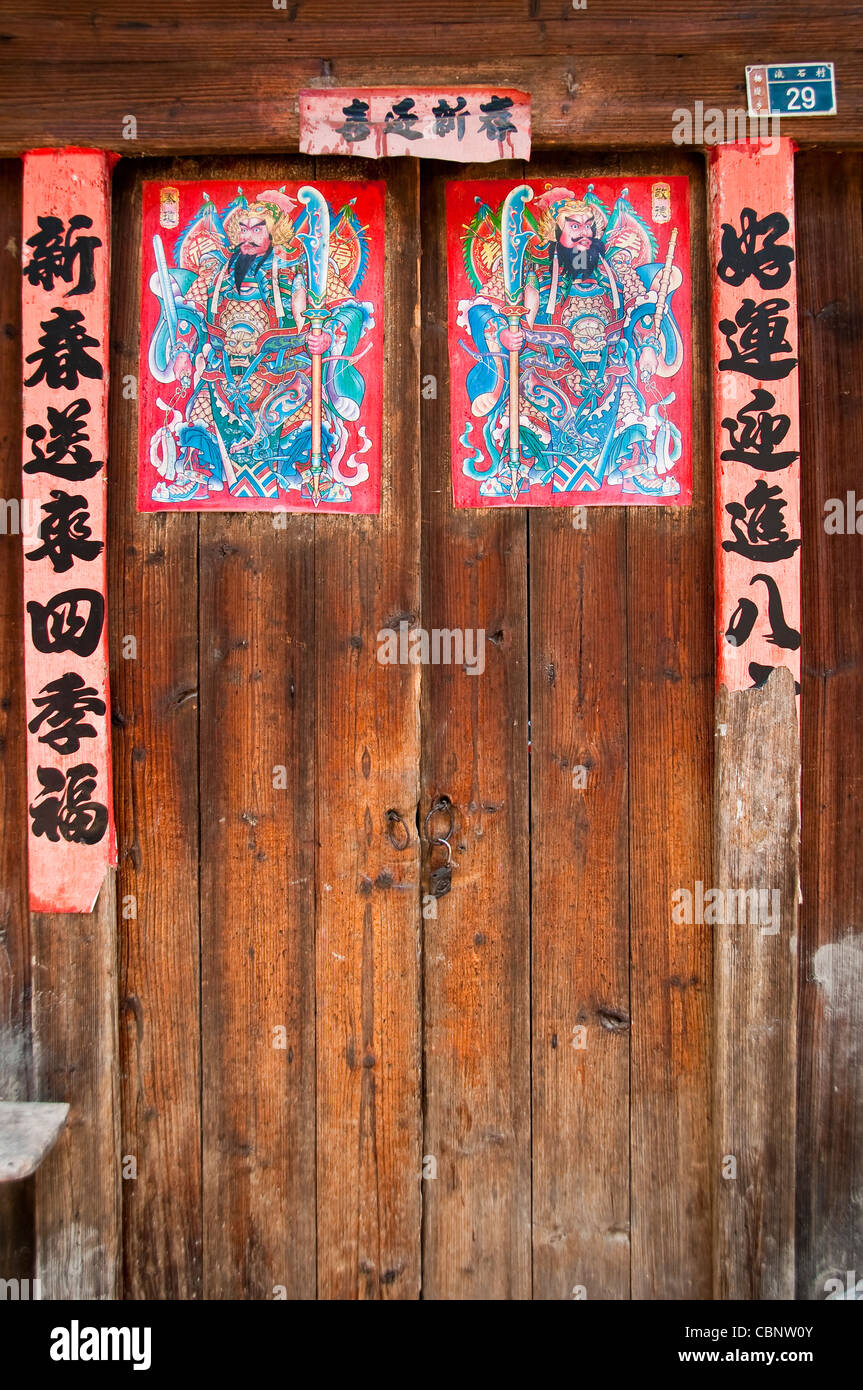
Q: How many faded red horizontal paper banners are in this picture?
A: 1